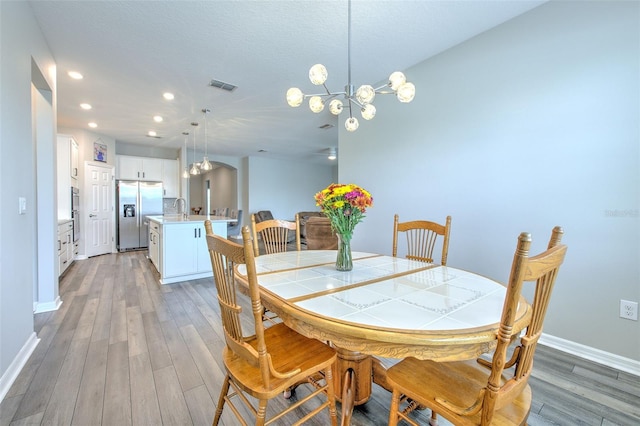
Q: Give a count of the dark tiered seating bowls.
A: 0